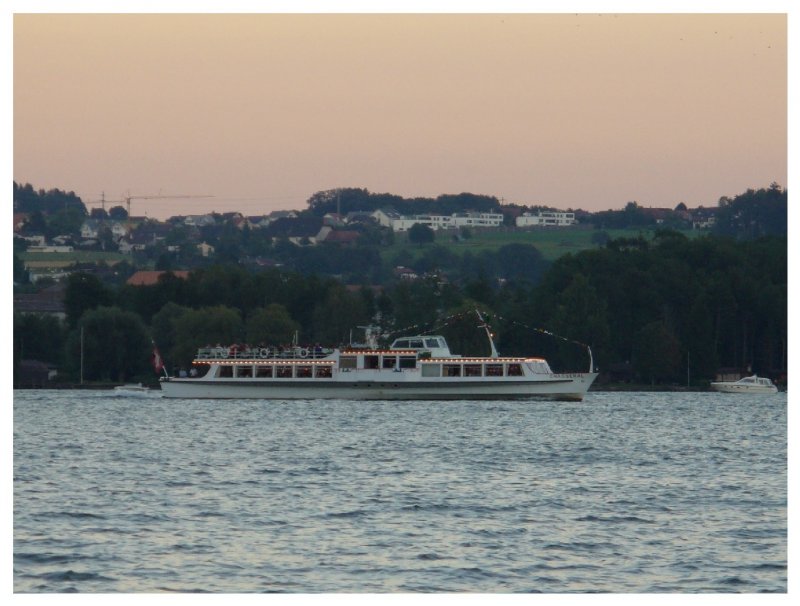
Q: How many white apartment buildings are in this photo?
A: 3